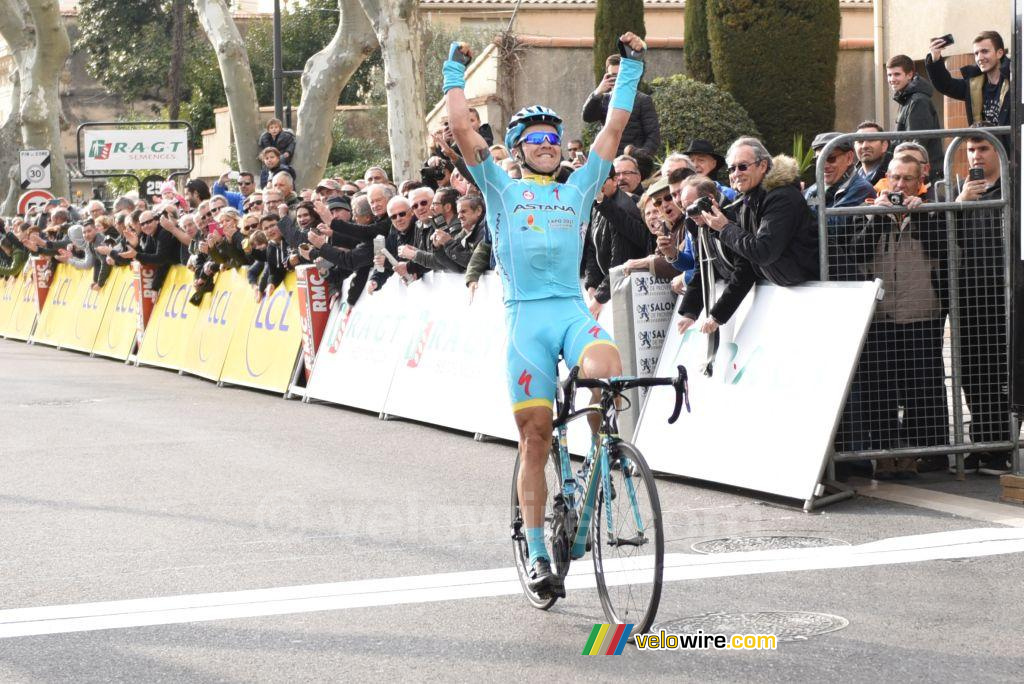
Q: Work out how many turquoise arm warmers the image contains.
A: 2